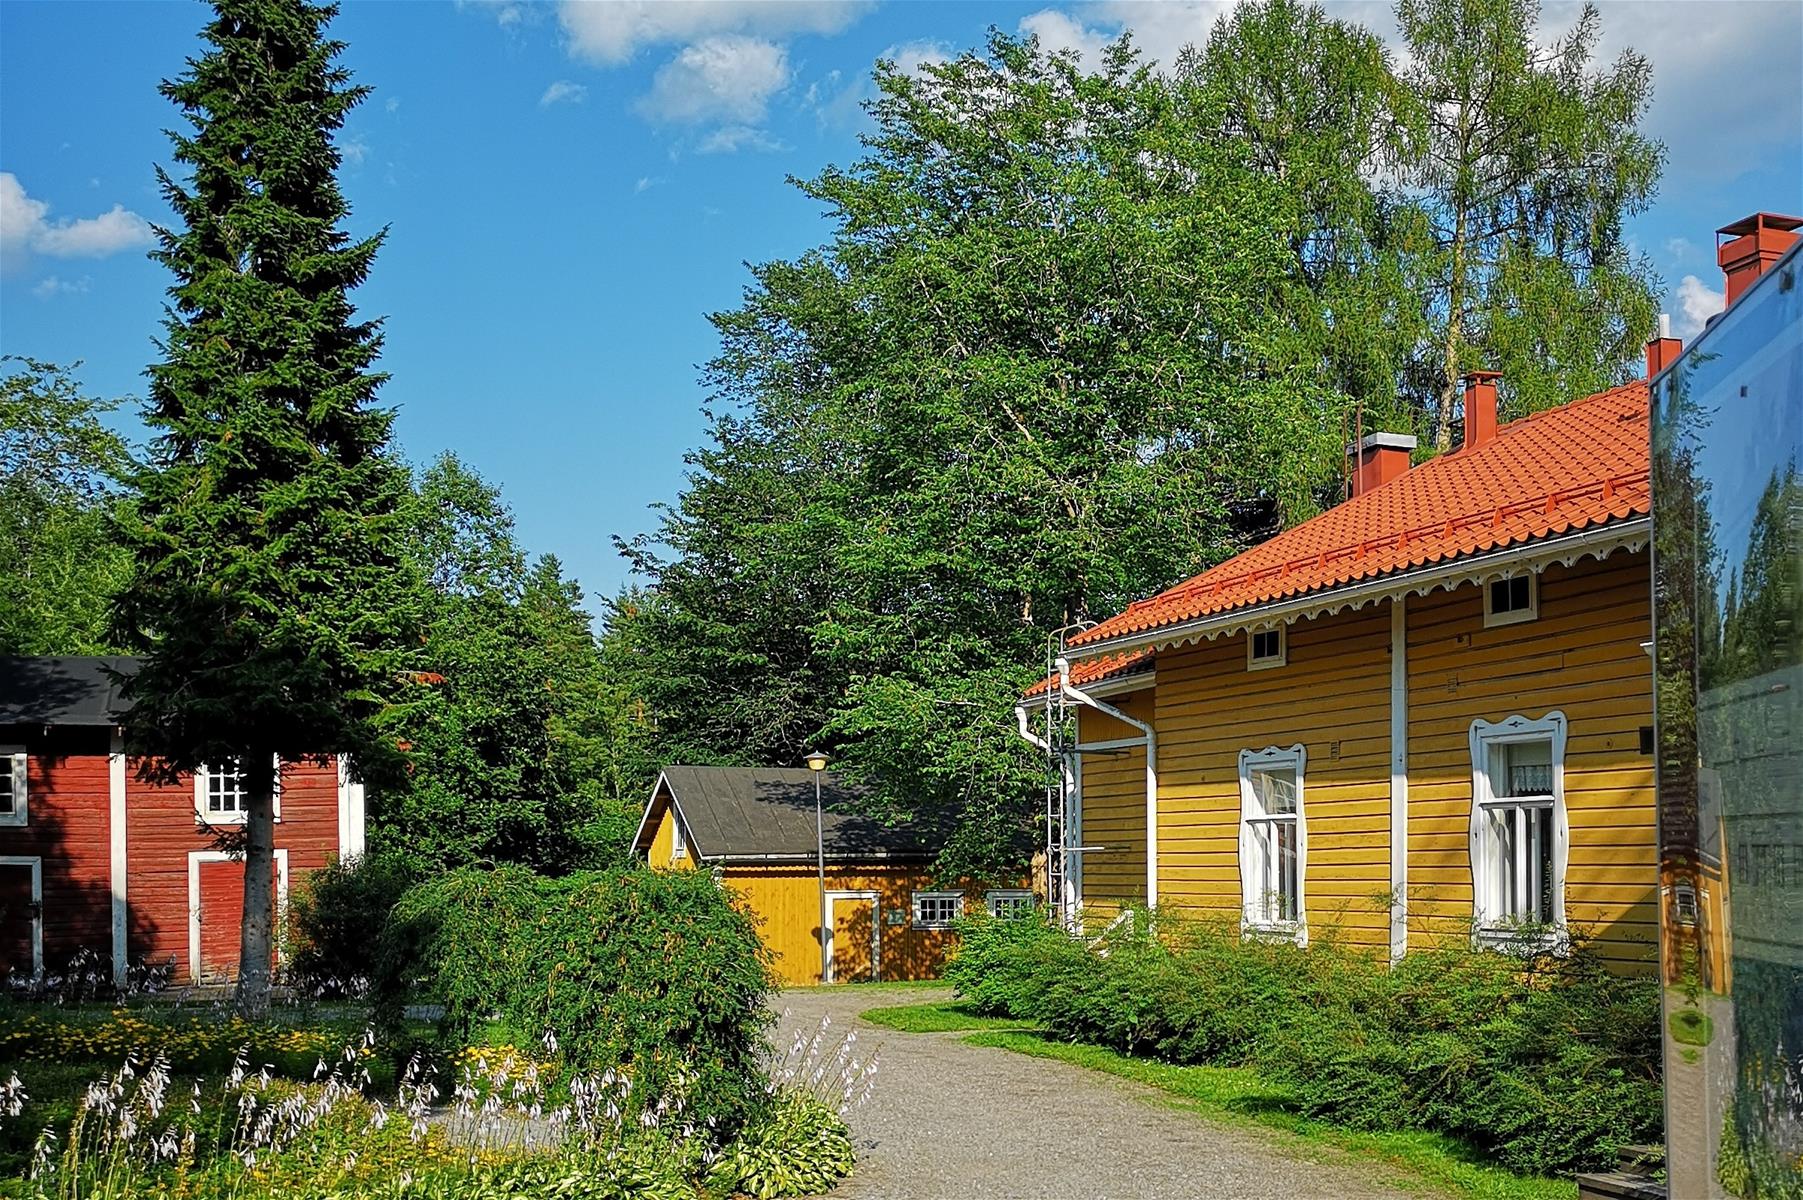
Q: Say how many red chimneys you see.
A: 4